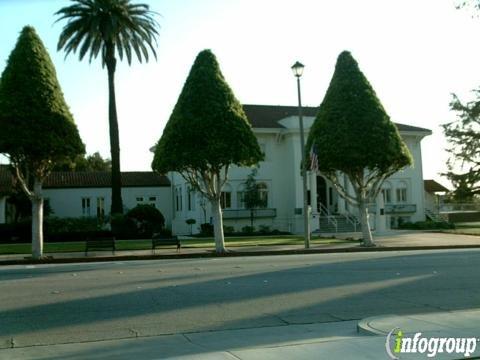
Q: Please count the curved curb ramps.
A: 1